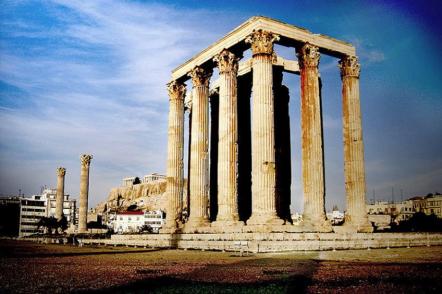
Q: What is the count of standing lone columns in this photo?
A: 2